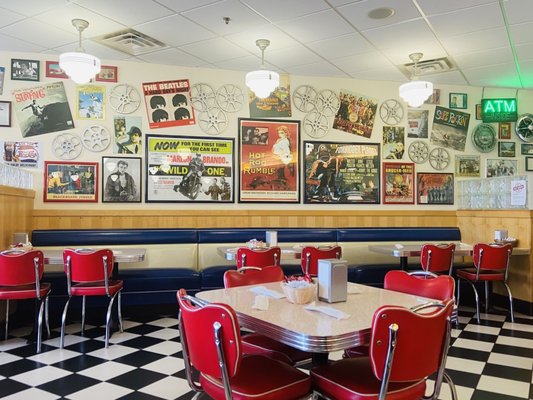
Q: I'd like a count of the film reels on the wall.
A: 12